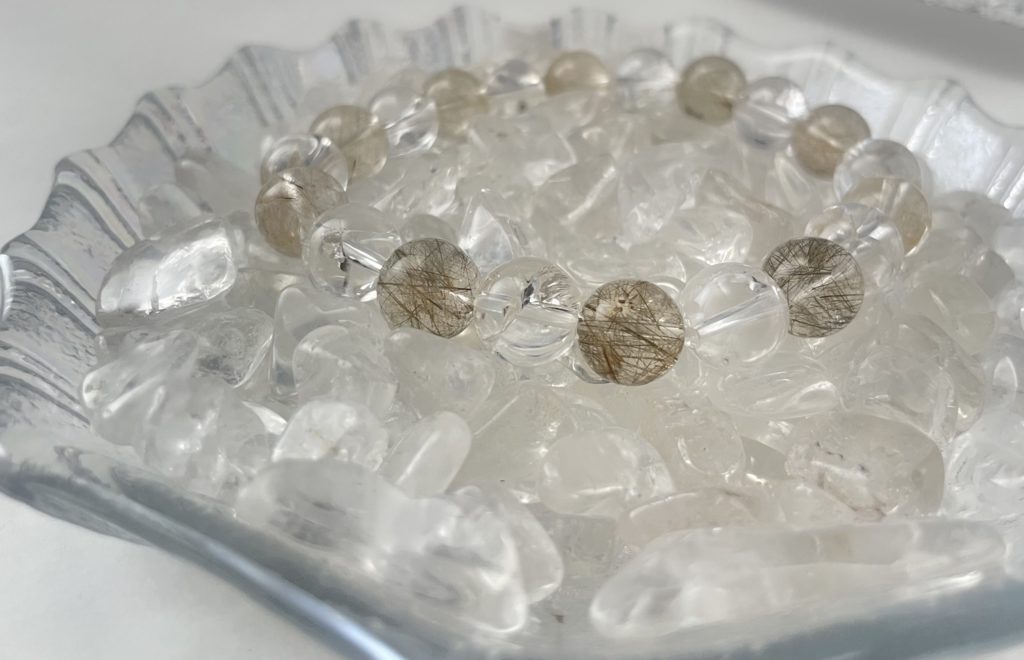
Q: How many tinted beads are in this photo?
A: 10